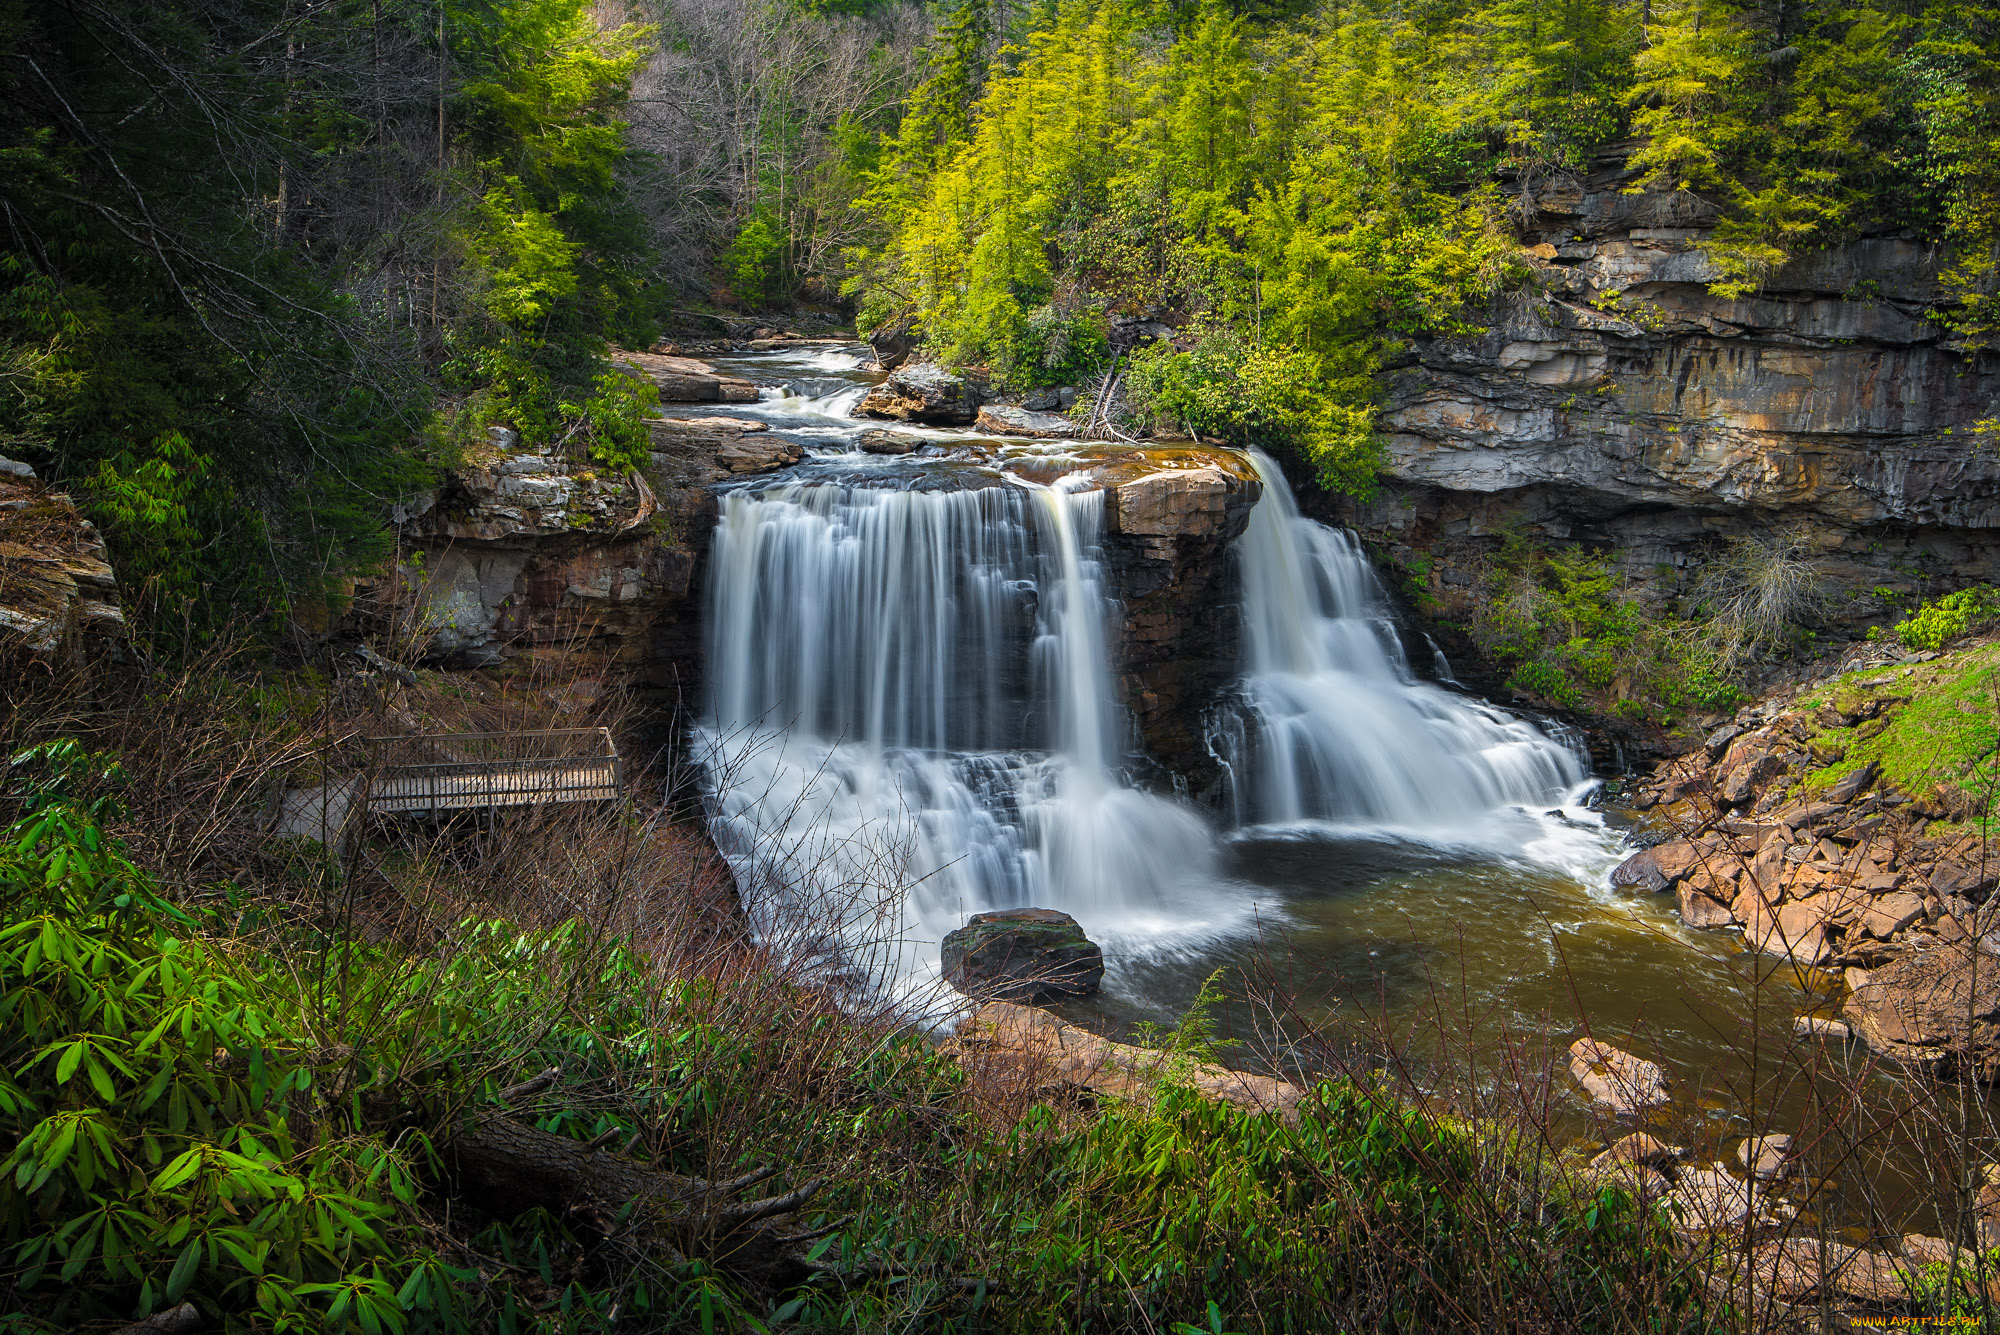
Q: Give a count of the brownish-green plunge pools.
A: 1